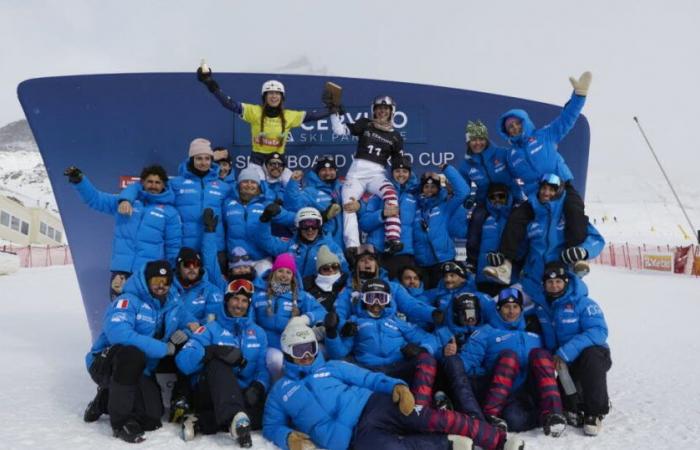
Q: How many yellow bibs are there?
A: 1